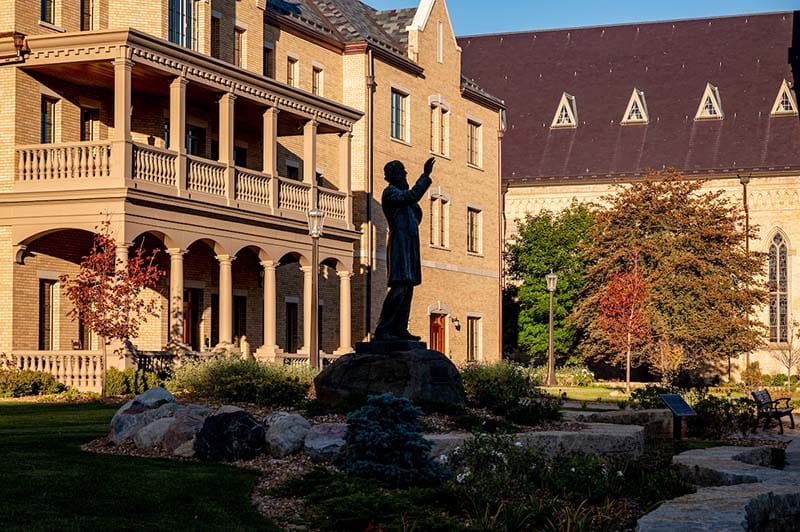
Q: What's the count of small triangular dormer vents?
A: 4